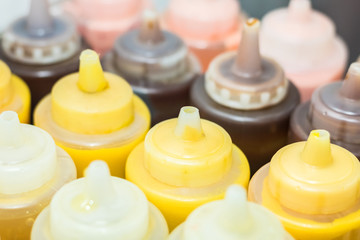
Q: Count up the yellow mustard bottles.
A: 4